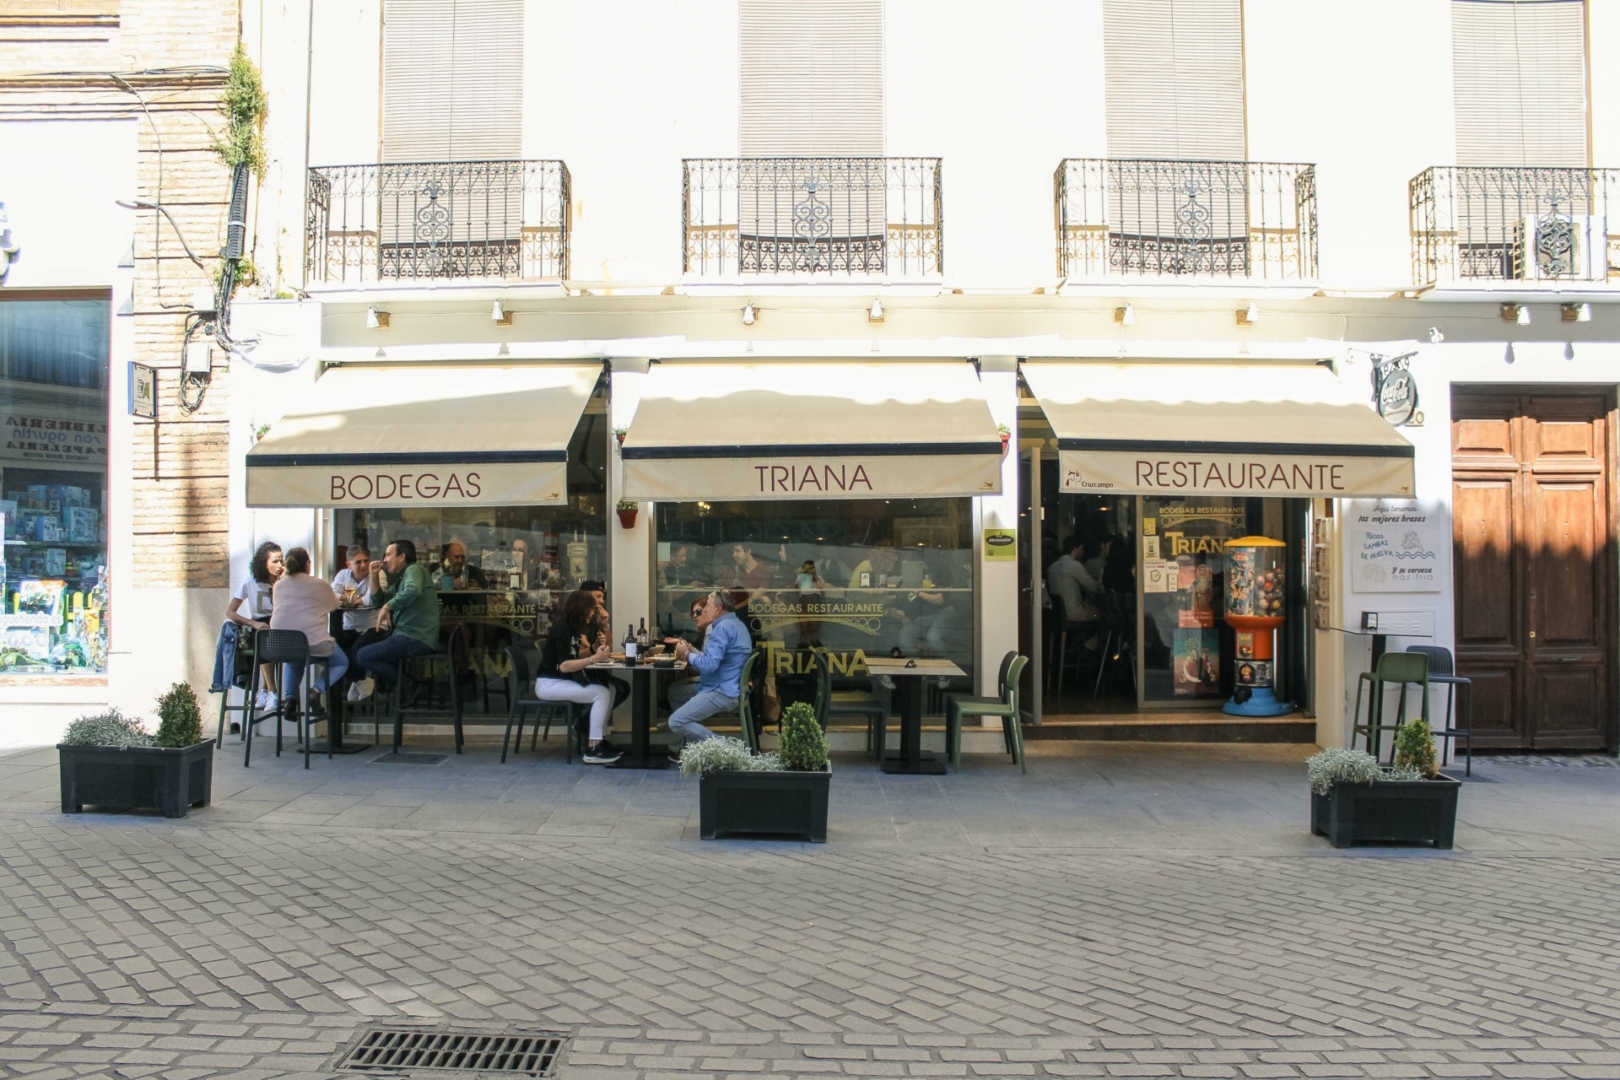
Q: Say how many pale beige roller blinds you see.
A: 4